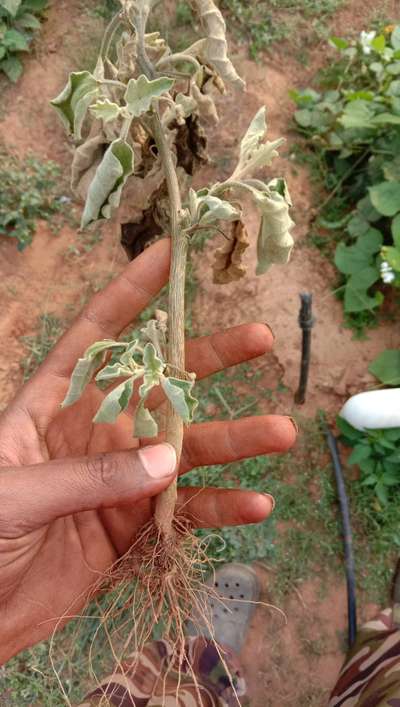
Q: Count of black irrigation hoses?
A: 2